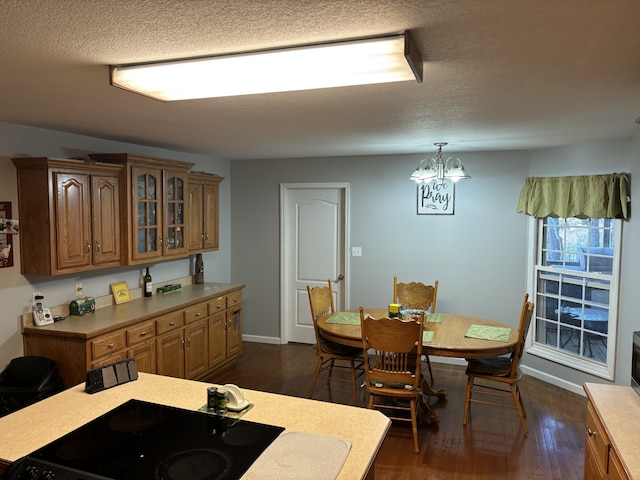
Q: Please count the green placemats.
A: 4